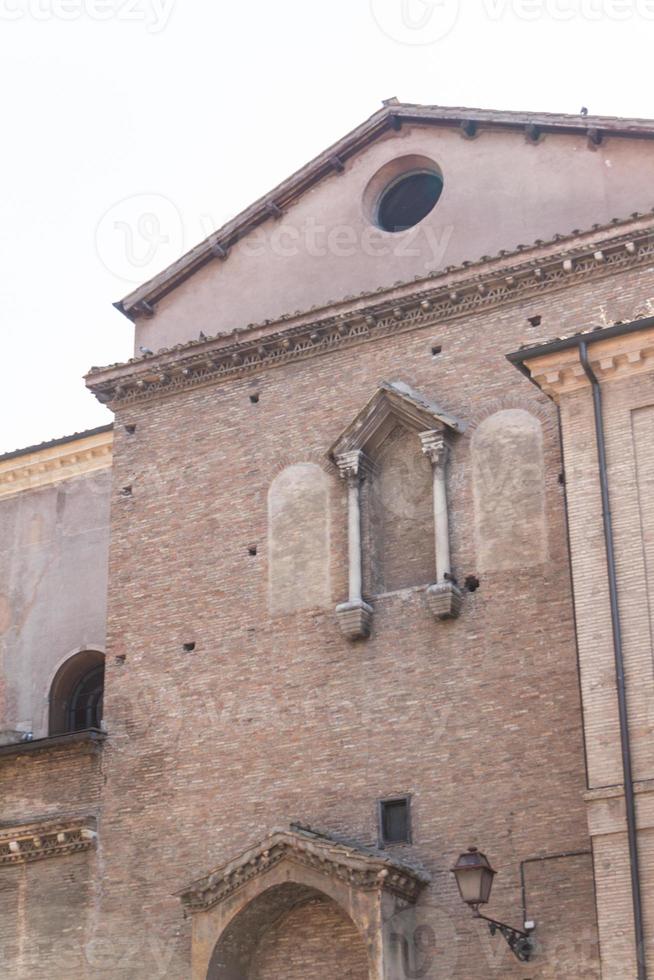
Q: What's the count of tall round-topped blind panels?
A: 2